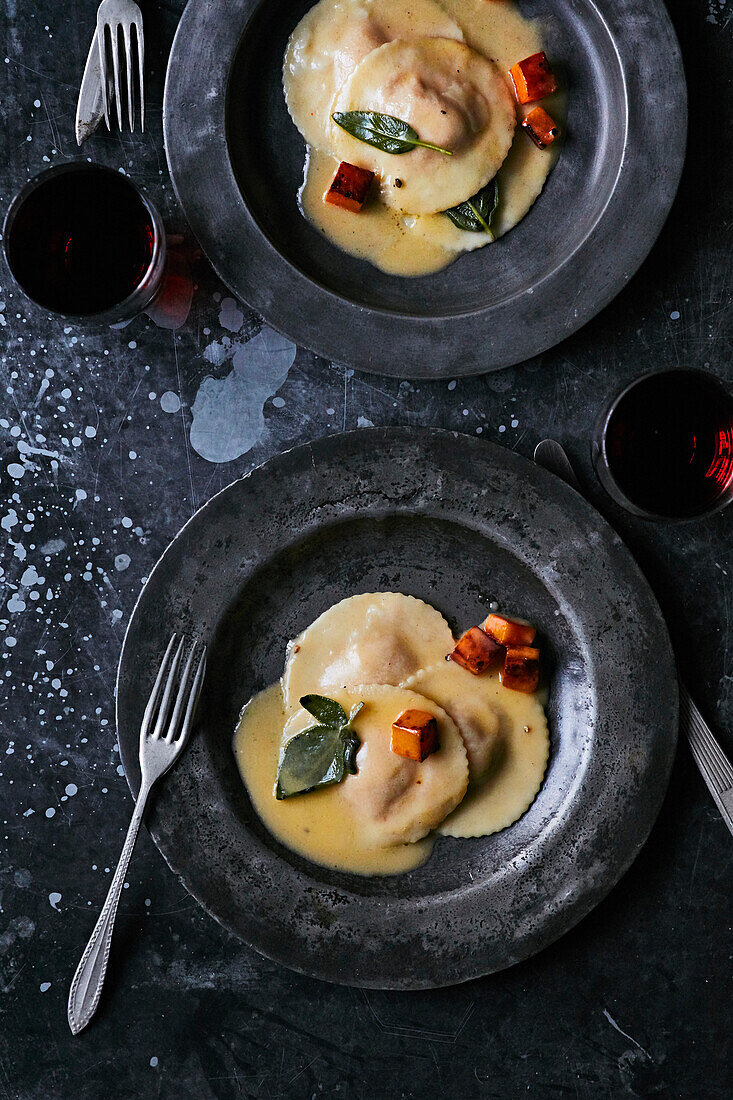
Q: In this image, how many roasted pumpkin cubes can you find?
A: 7